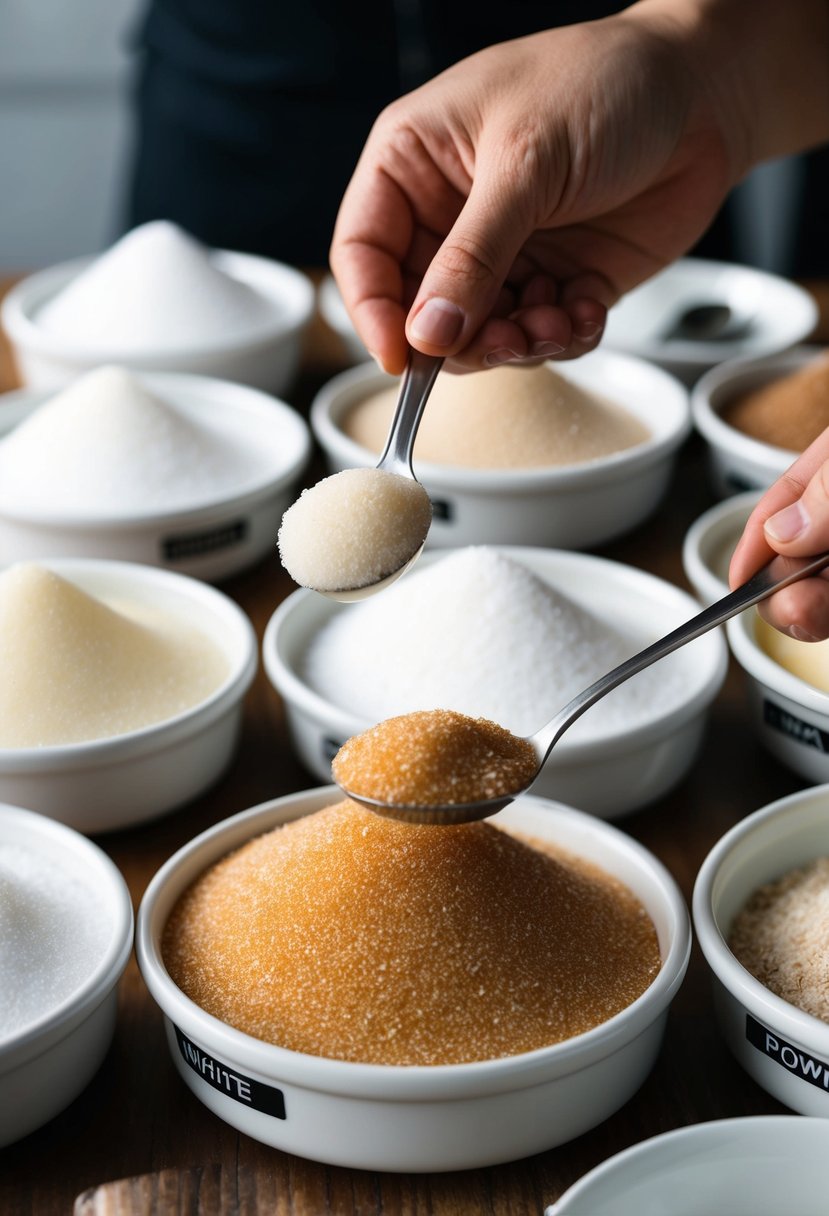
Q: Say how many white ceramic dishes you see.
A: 14